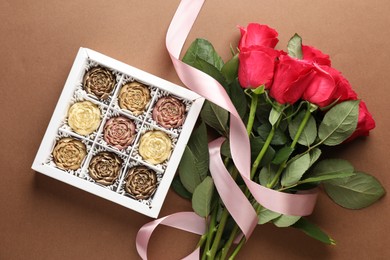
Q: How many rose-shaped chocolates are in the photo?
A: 9